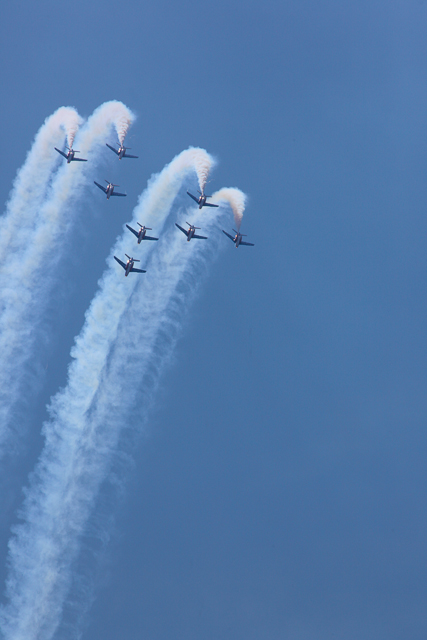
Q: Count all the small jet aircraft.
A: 8